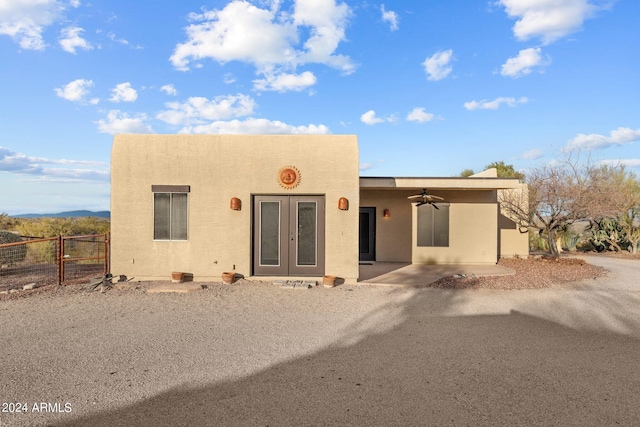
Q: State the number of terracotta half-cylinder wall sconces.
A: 3